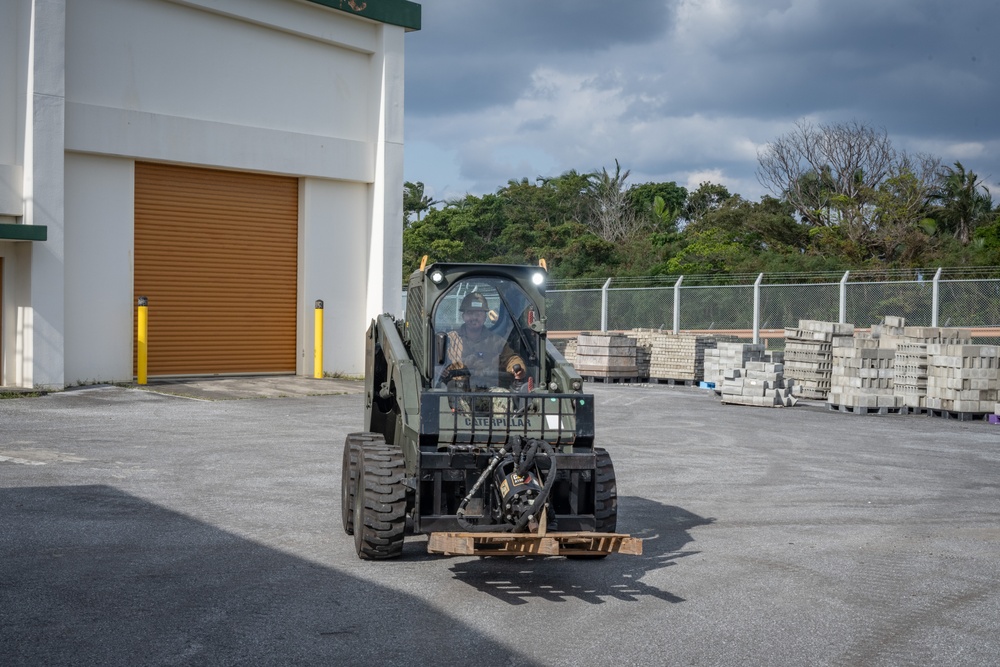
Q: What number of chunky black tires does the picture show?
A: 3